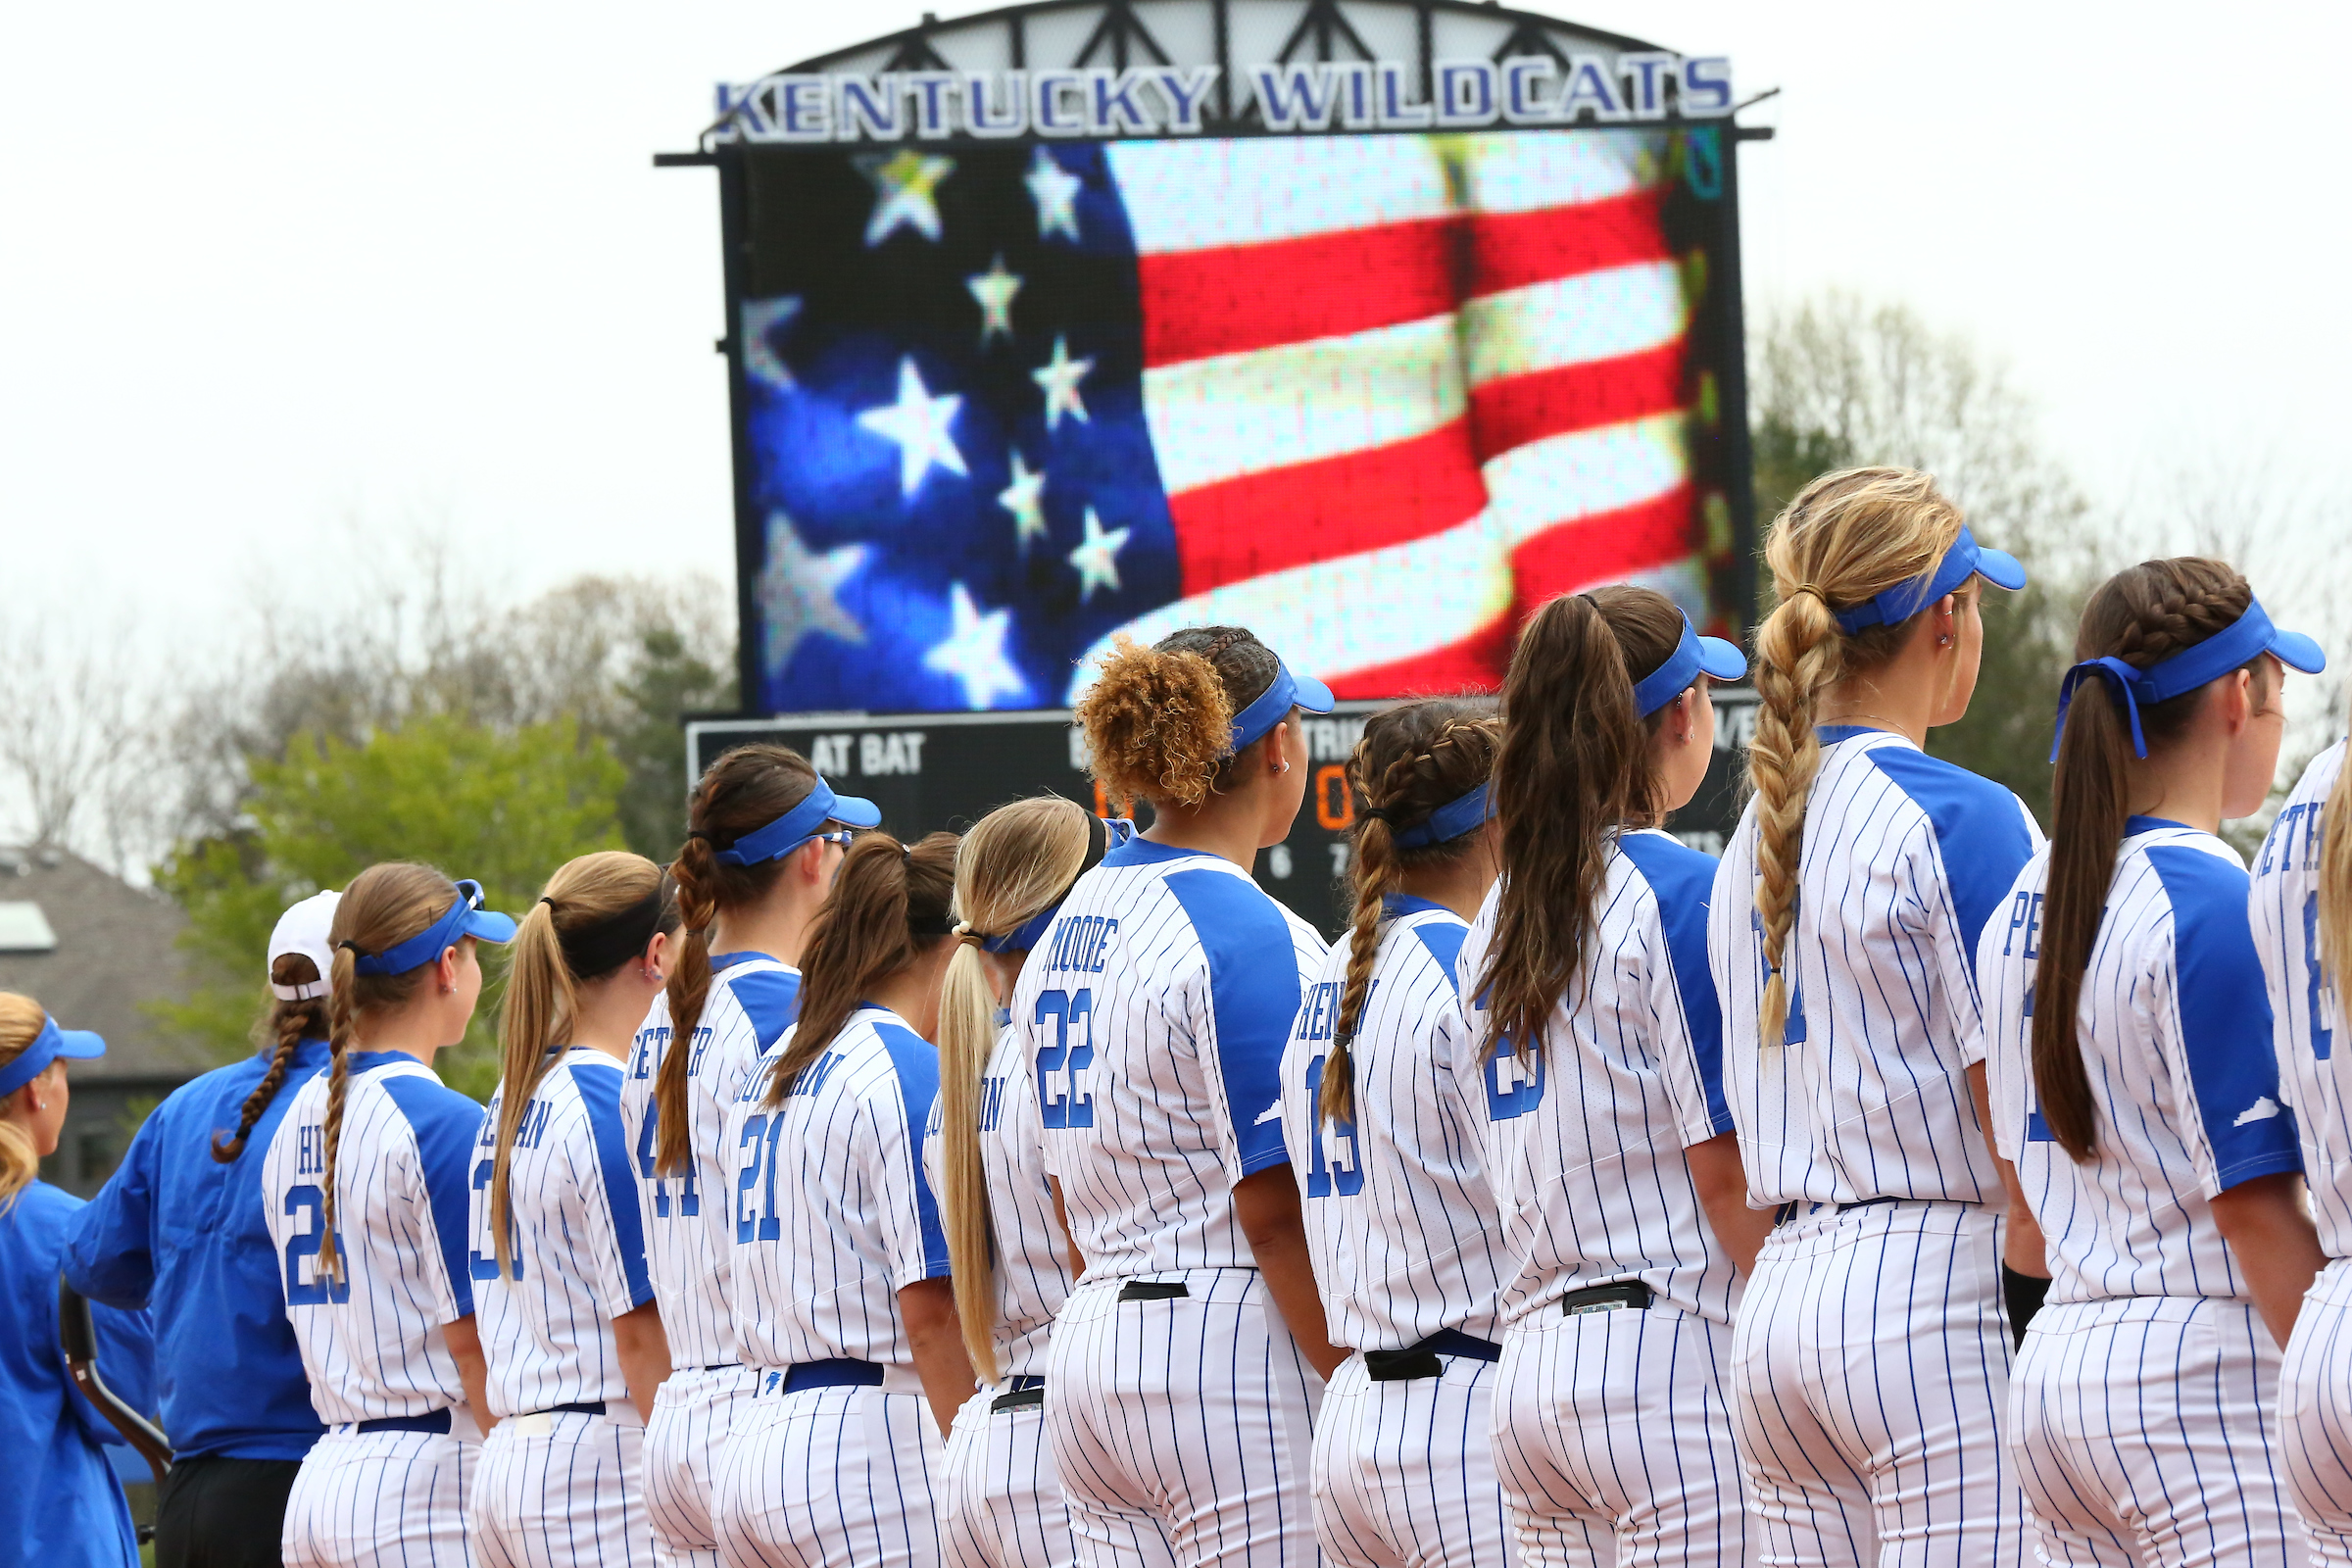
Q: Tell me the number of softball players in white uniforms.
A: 11